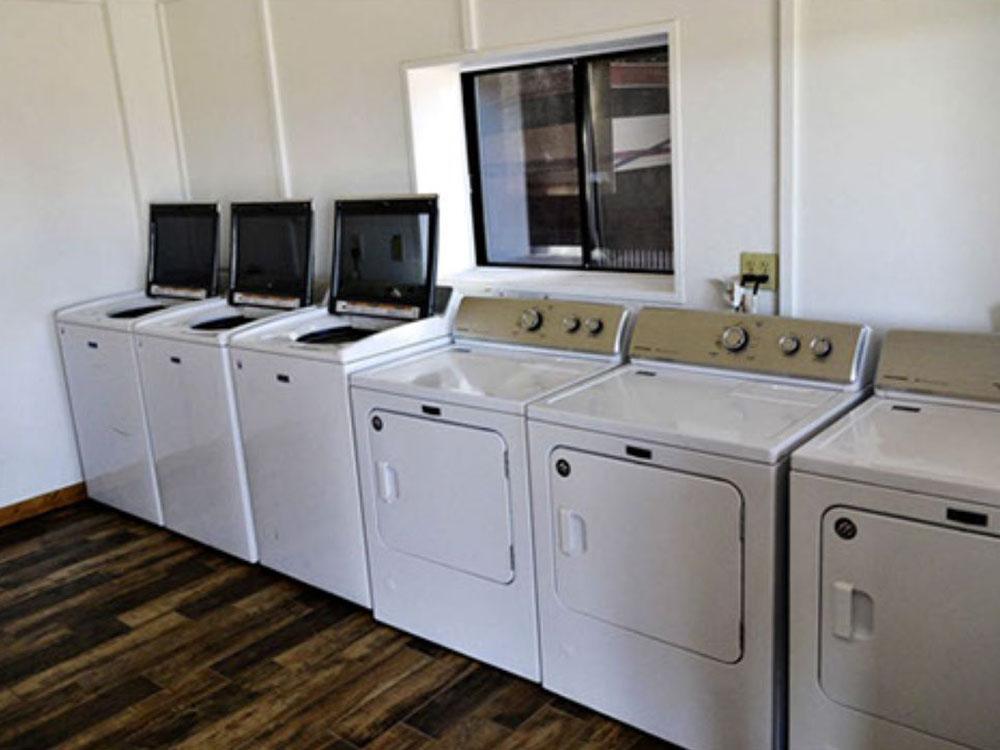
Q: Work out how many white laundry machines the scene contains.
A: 6